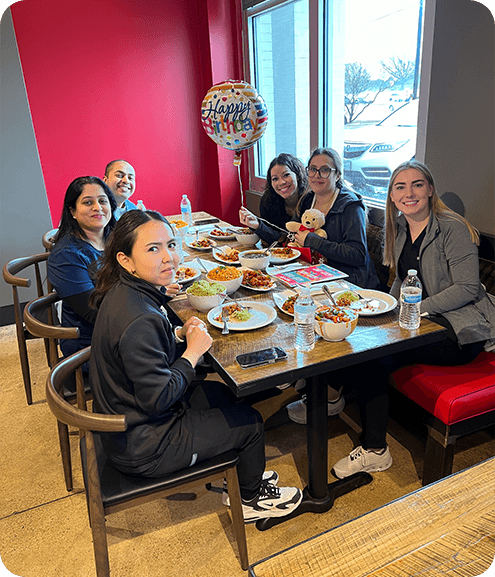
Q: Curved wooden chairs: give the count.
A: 4